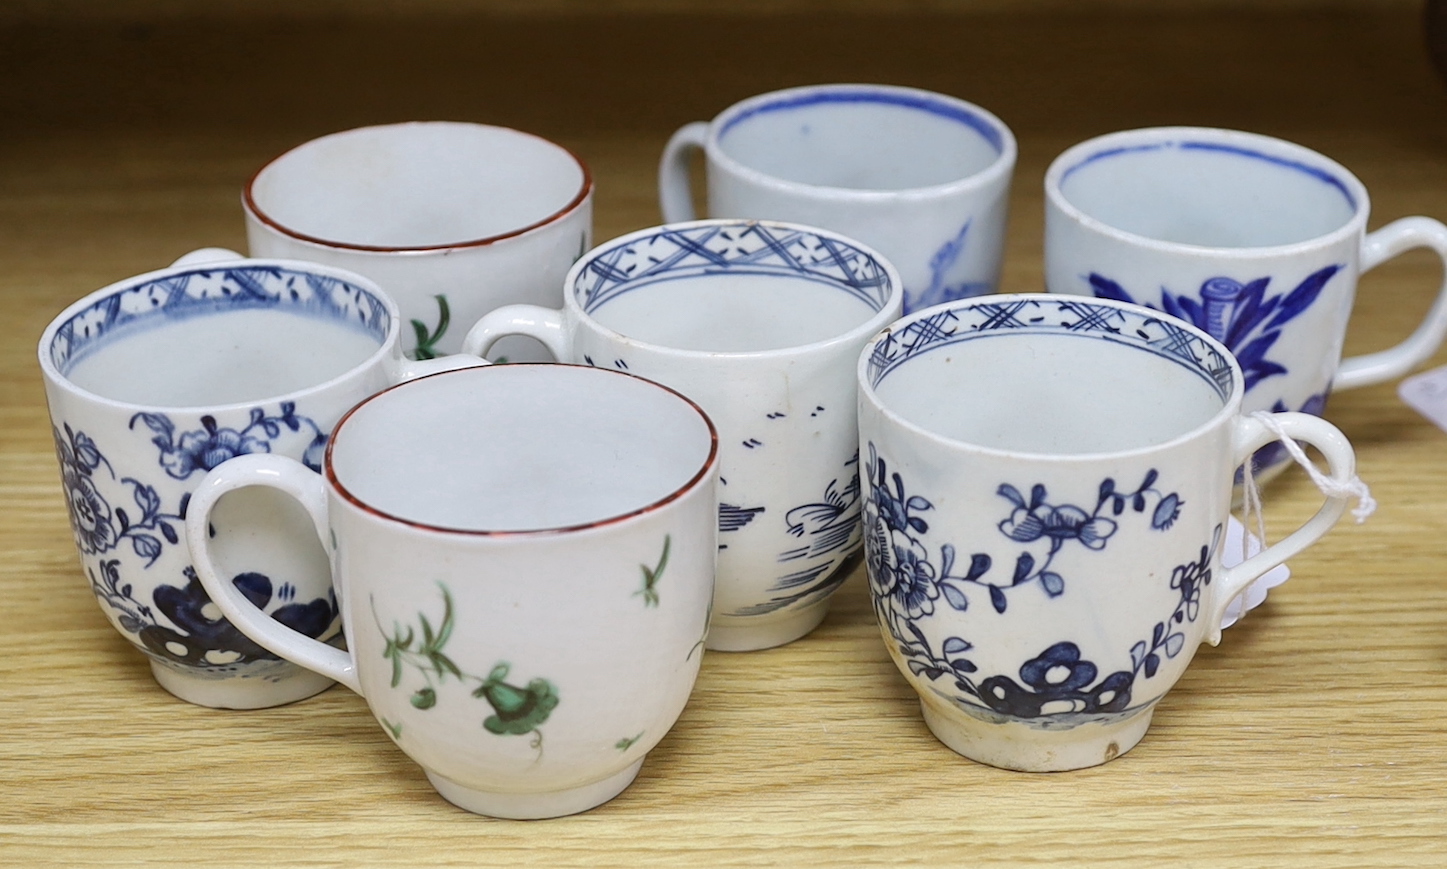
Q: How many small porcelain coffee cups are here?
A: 7